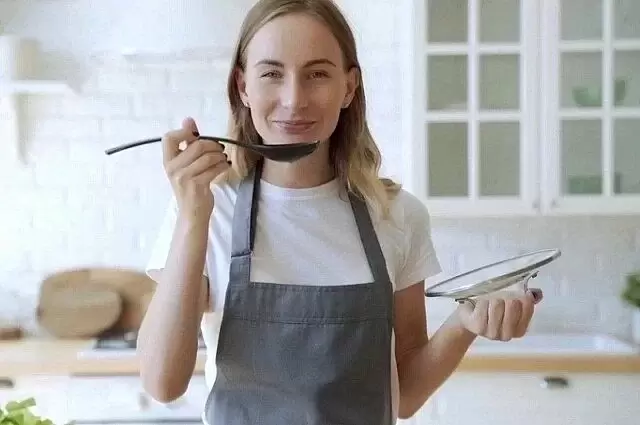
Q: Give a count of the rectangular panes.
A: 12